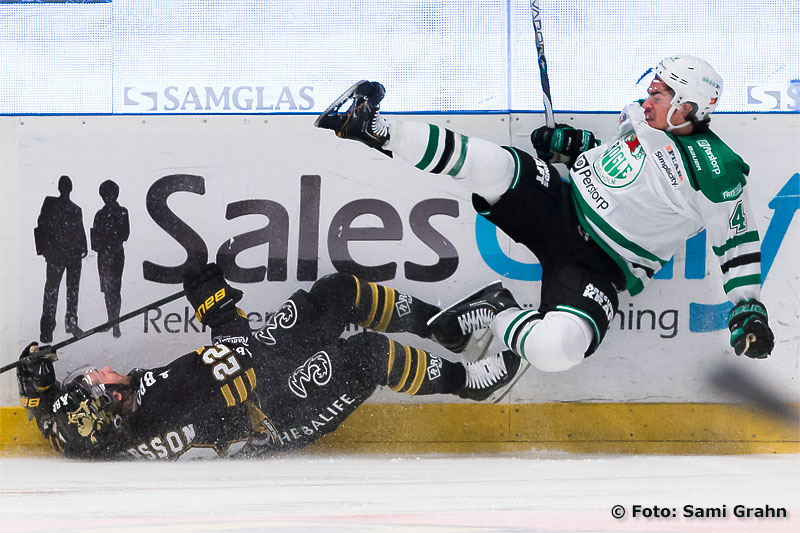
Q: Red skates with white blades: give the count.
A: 0